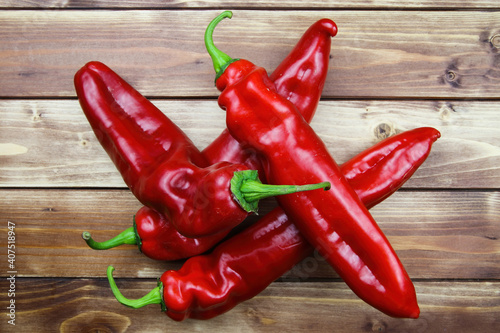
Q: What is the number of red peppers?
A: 4